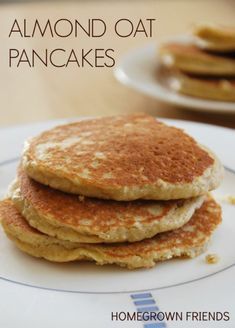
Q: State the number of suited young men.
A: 0